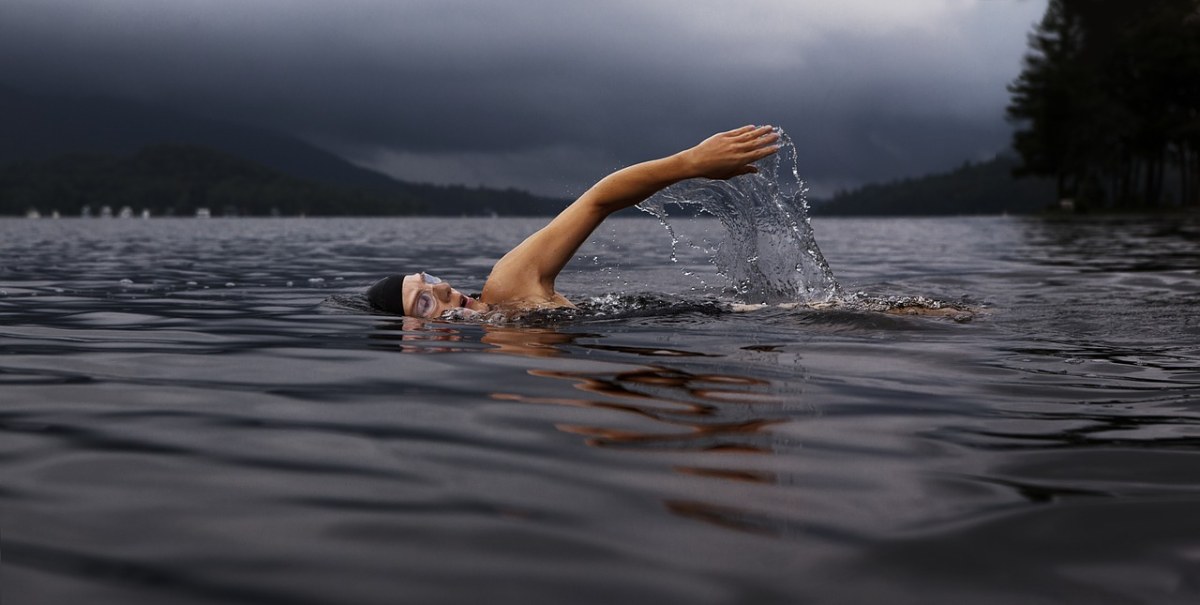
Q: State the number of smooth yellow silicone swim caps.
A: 0